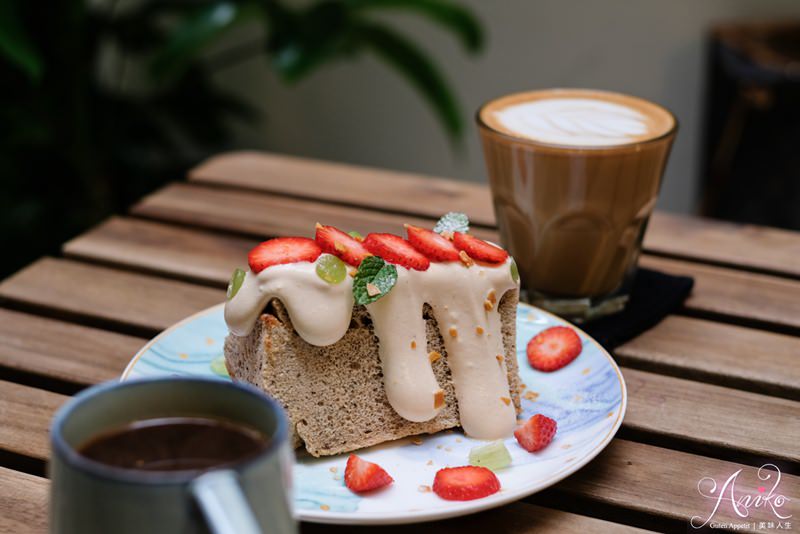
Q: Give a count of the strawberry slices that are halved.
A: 2